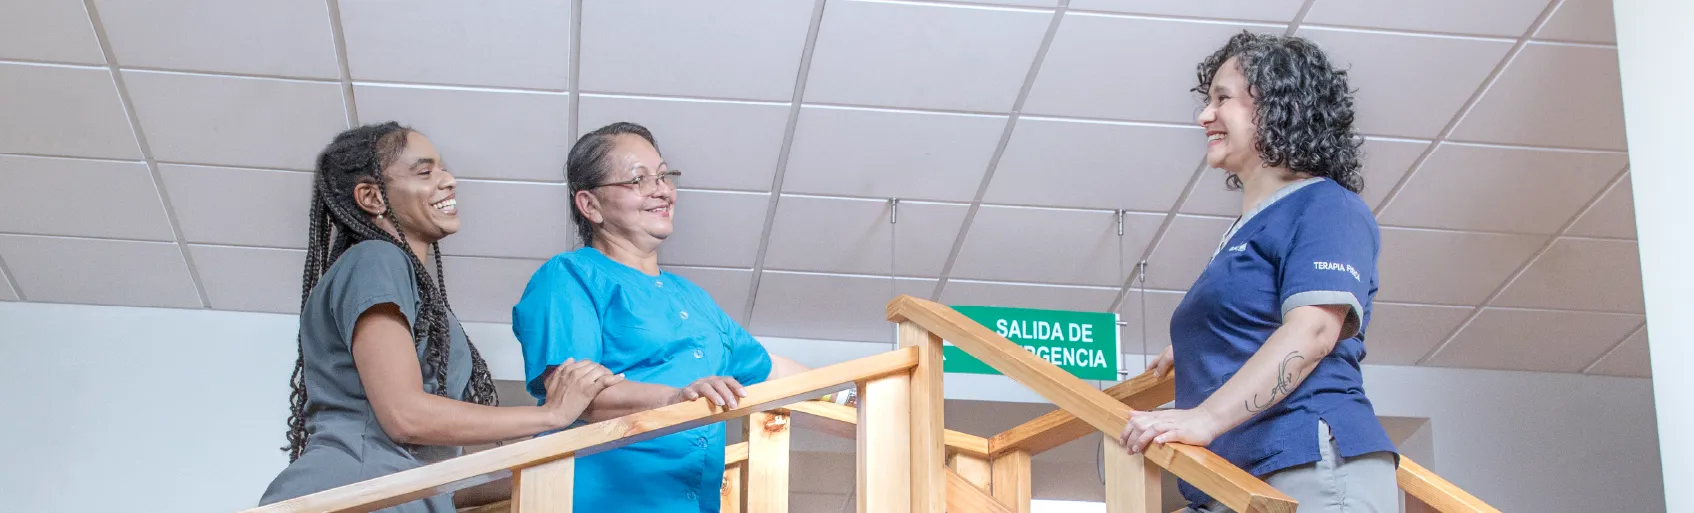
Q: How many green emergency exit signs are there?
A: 1